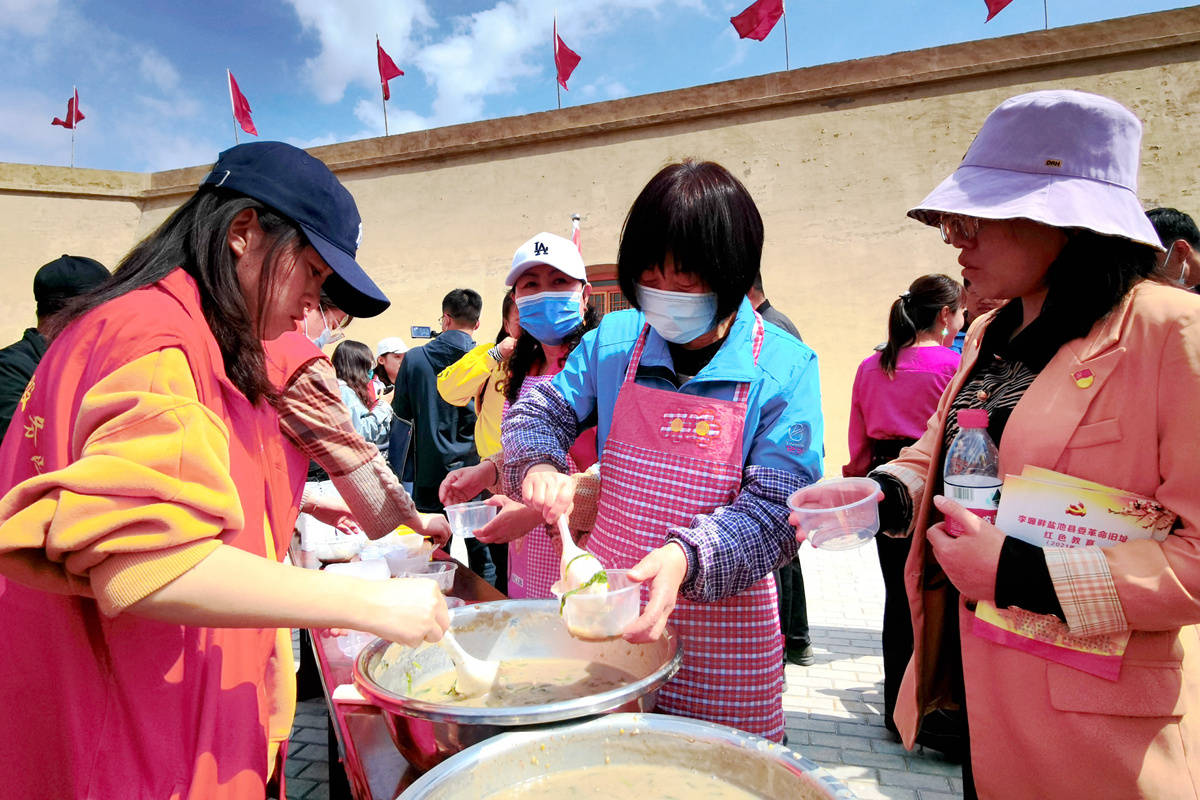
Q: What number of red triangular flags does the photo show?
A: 6